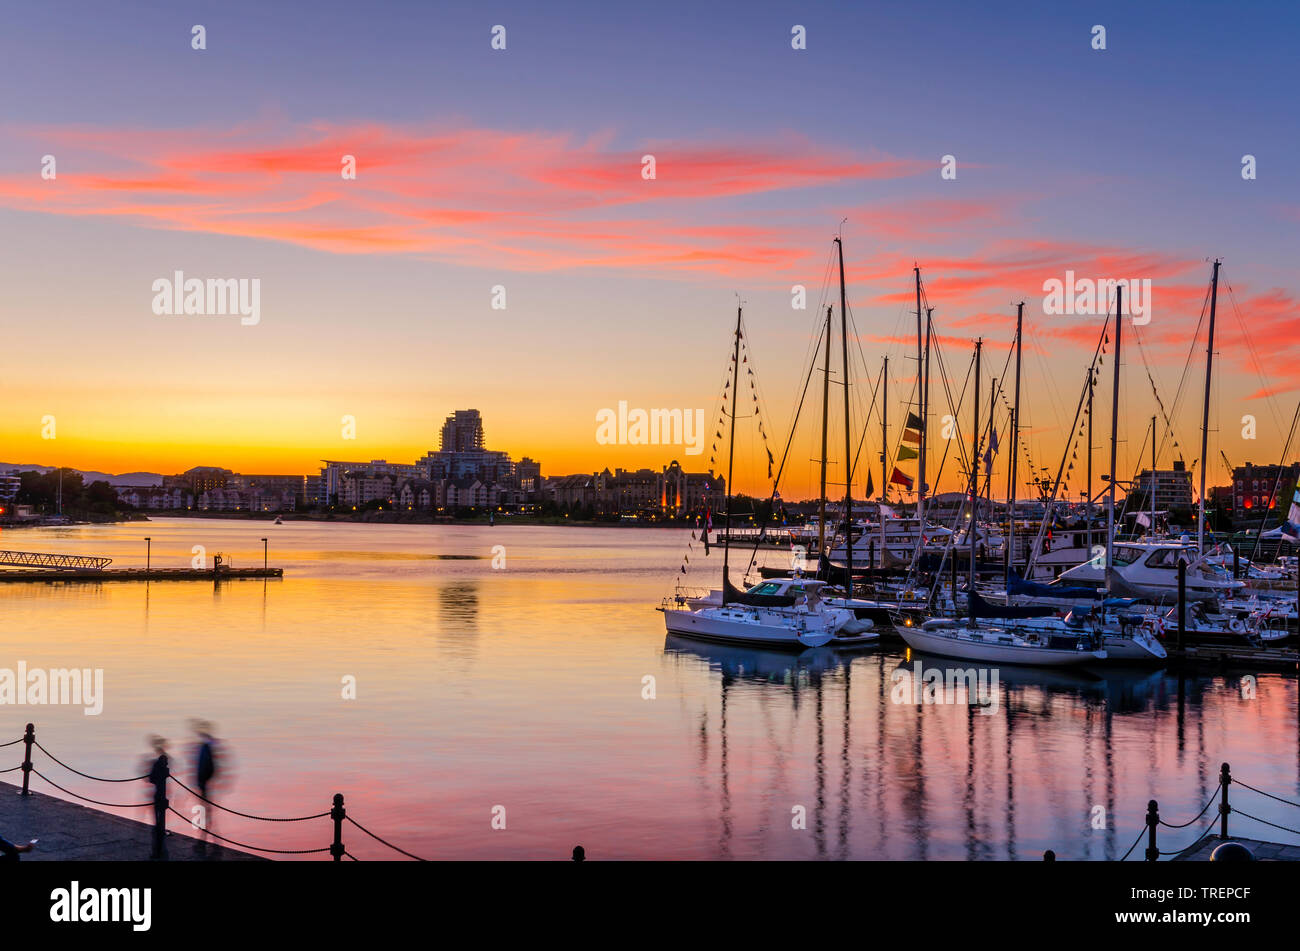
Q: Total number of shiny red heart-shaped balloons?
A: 0